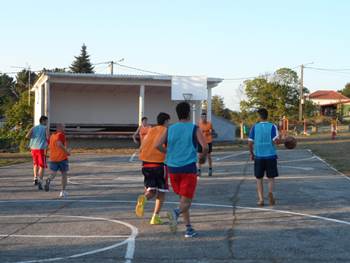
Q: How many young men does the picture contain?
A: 7